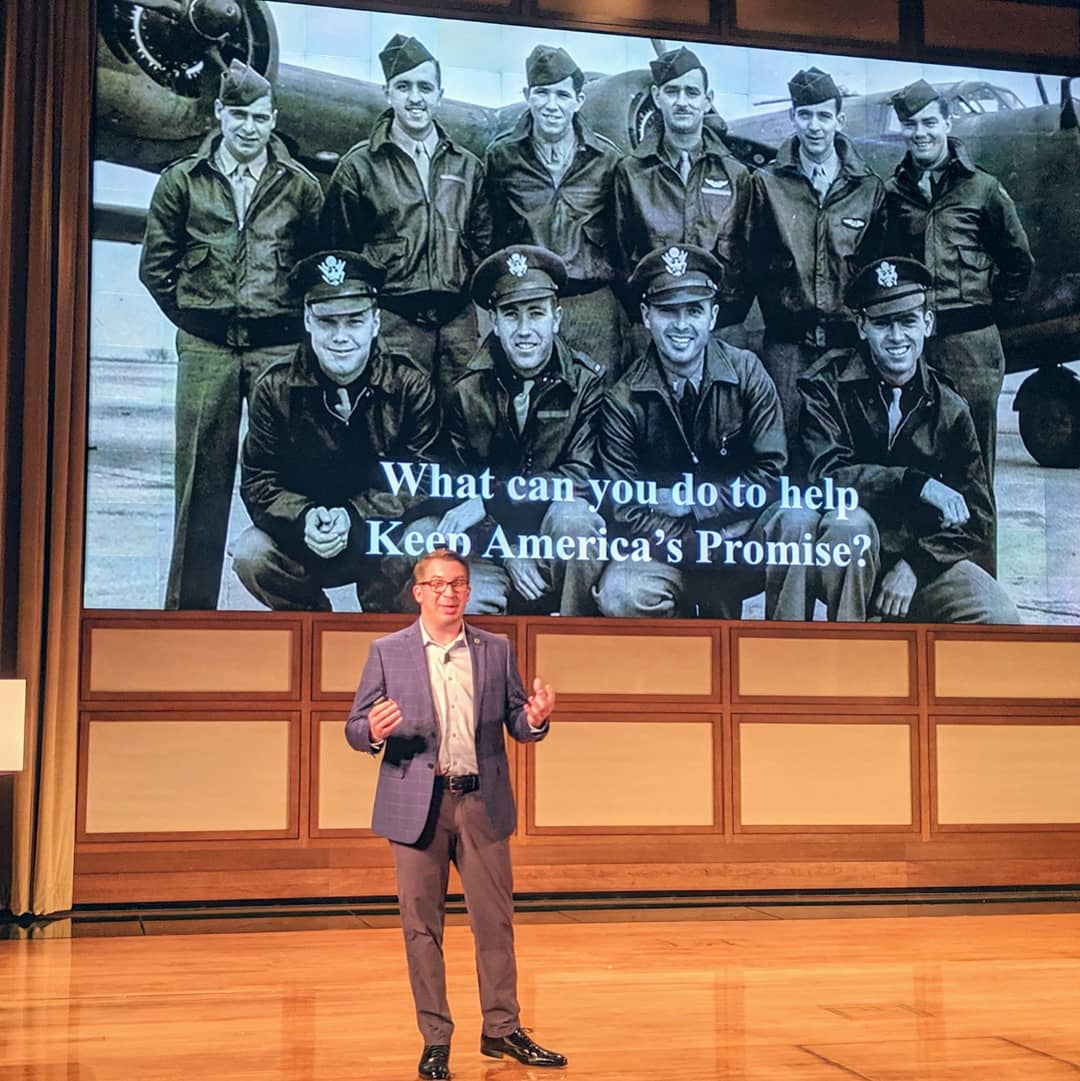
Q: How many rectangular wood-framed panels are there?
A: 10